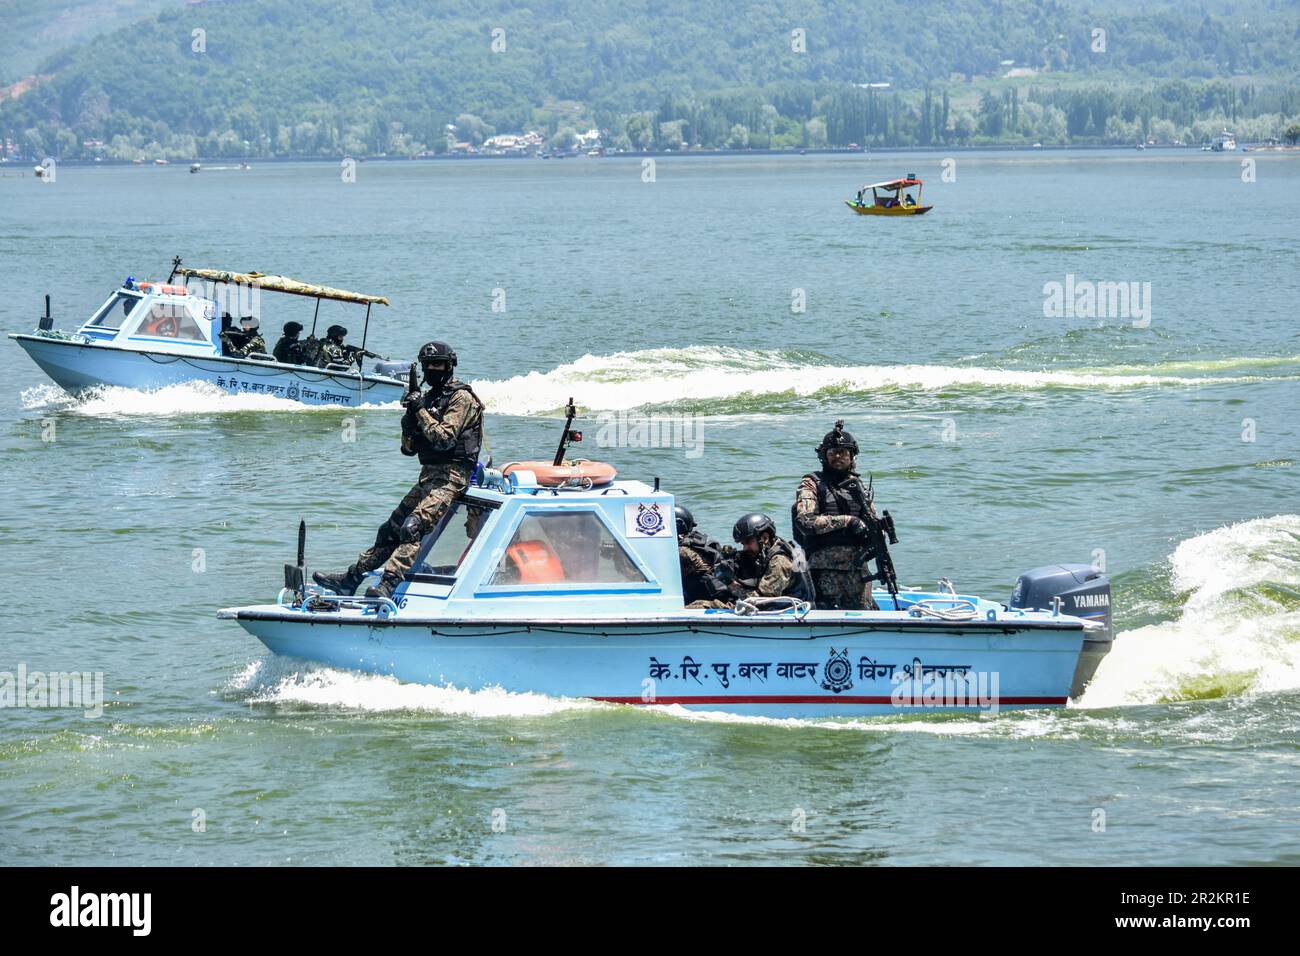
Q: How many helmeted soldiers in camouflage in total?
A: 8